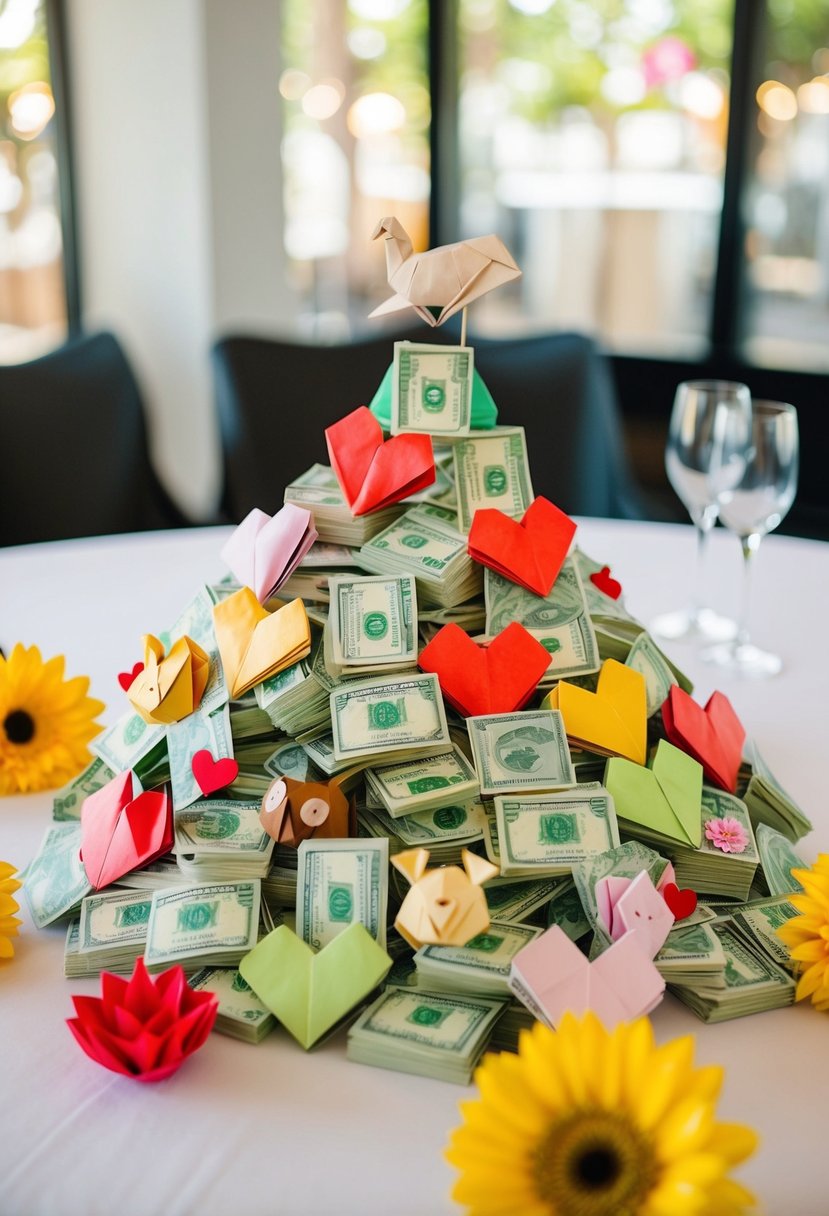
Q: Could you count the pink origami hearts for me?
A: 2